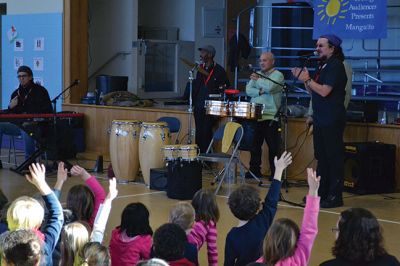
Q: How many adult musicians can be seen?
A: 4